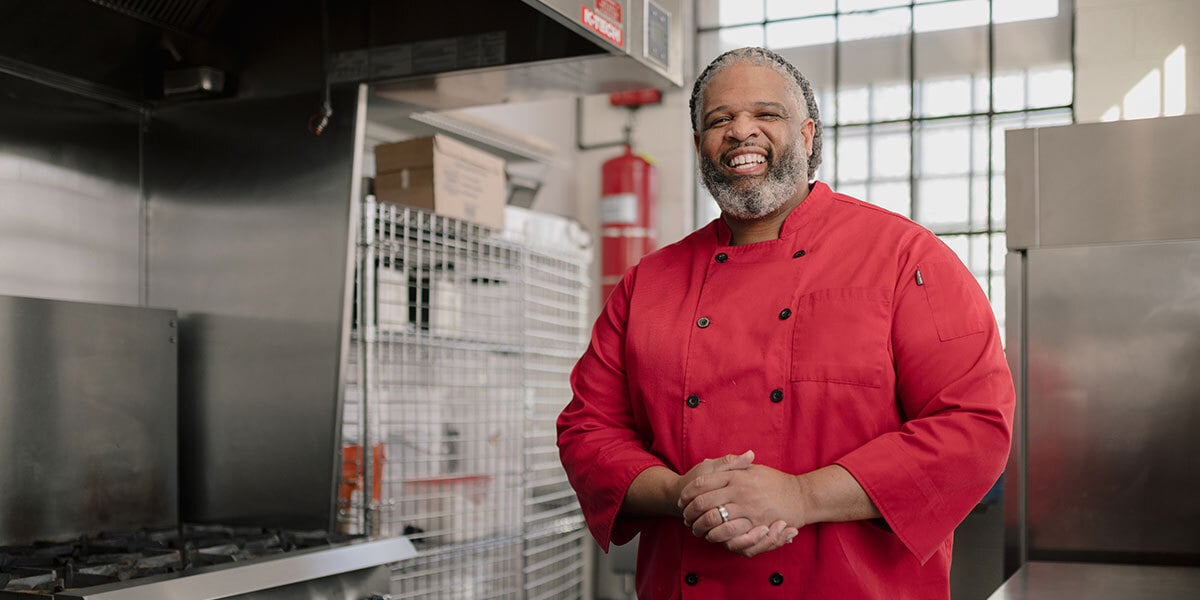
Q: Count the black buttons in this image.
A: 8